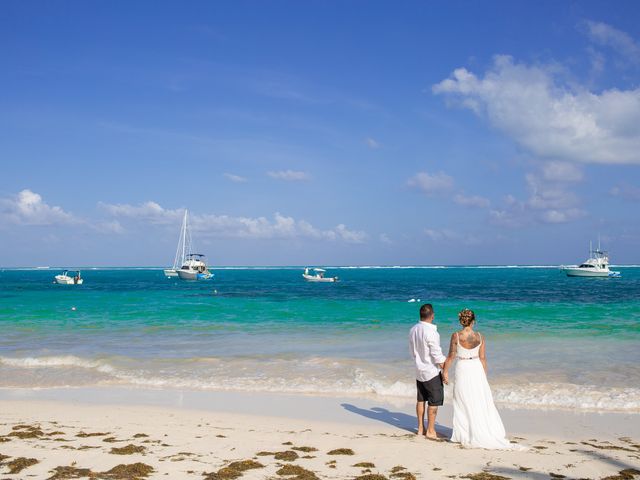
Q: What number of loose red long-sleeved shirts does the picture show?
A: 0